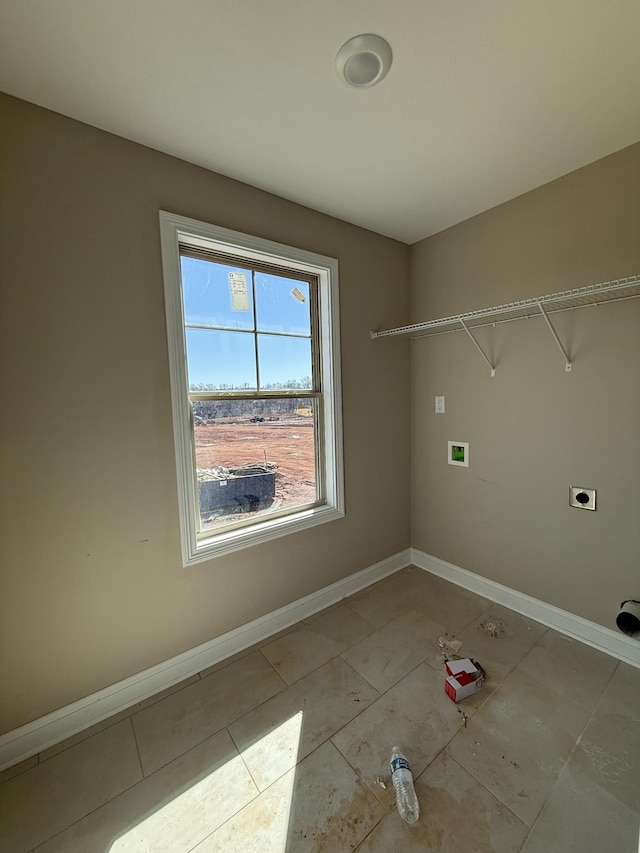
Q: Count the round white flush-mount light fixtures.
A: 1